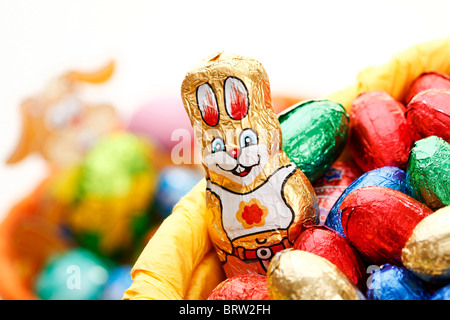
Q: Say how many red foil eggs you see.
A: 6